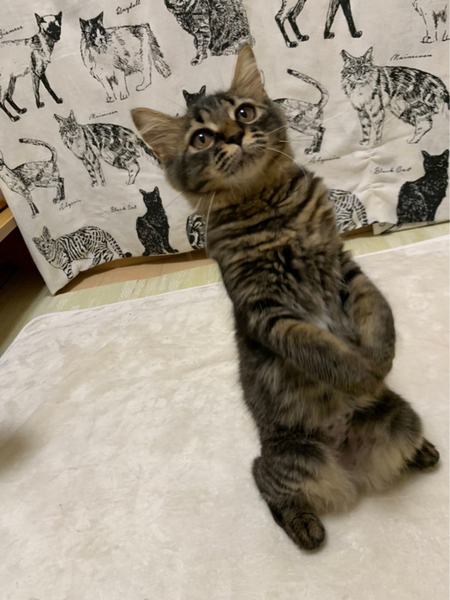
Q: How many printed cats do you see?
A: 15